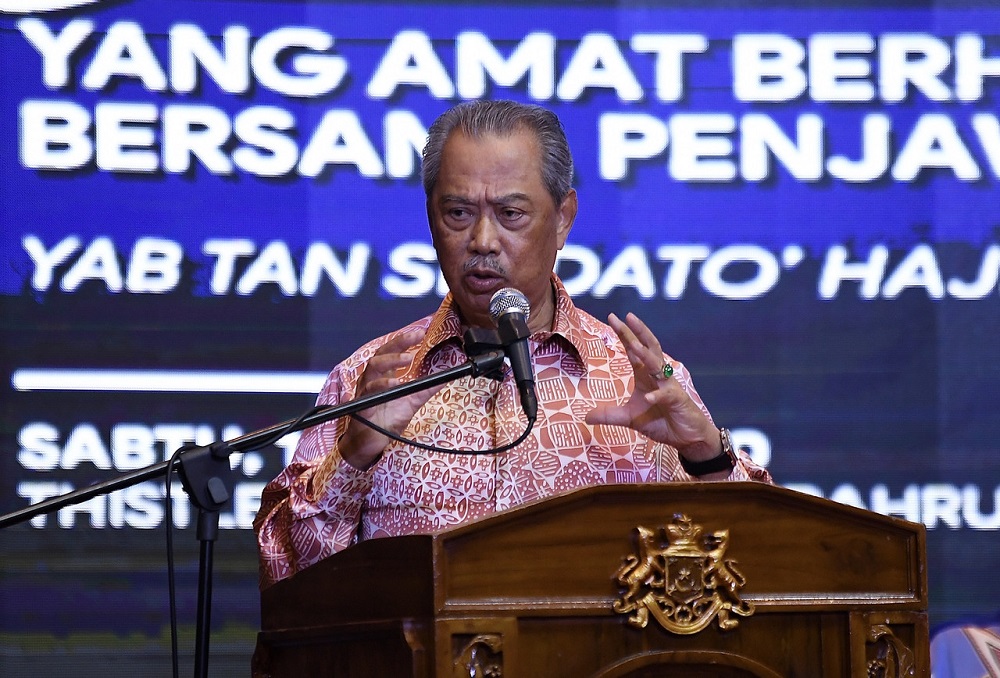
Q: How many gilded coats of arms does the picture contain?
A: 1